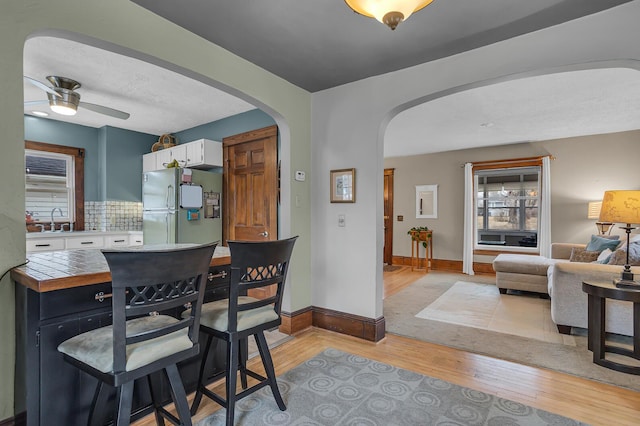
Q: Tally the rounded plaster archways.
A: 2